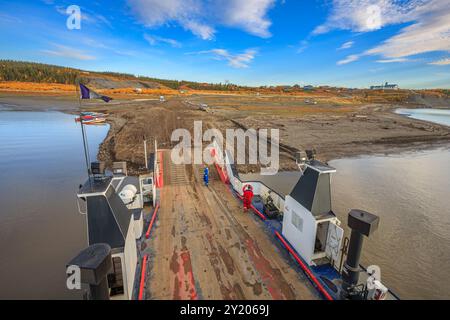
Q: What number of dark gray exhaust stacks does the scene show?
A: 2